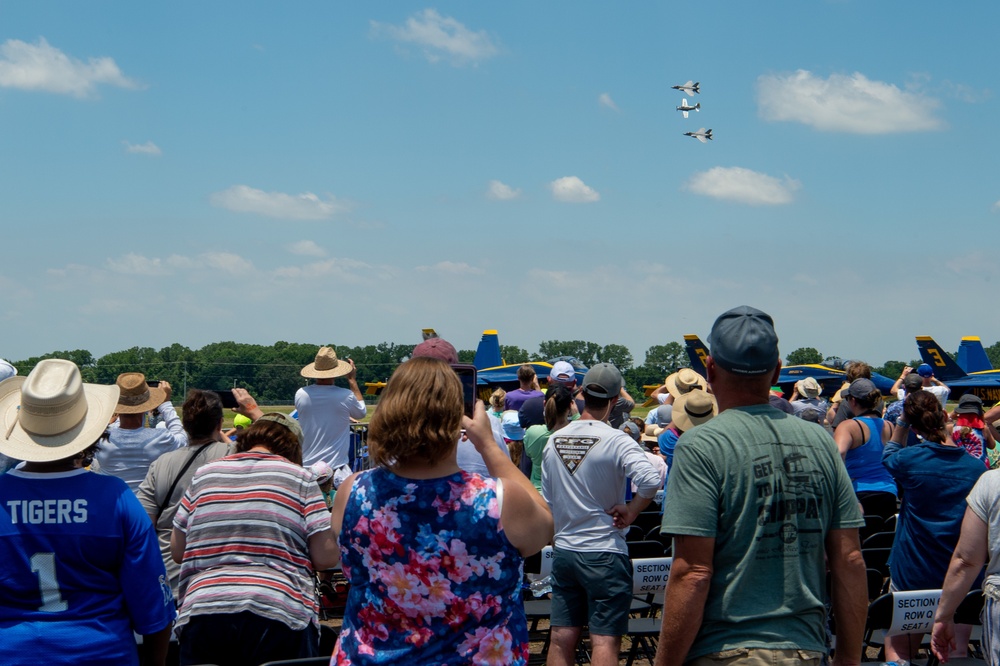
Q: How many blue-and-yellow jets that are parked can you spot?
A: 3